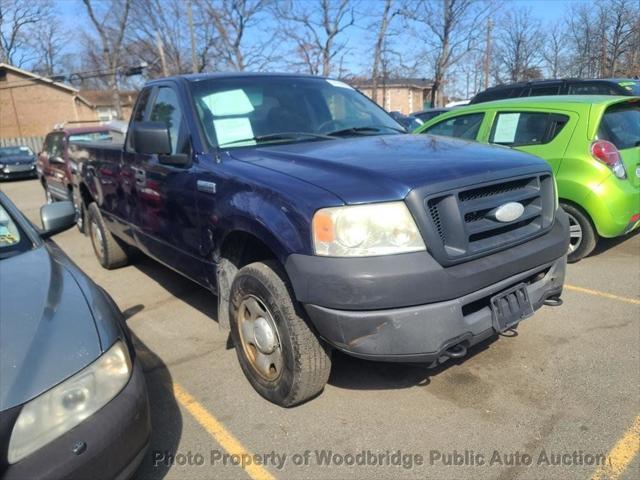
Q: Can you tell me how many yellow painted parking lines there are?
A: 3